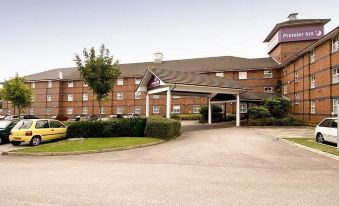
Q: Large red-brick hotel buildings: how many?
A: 1